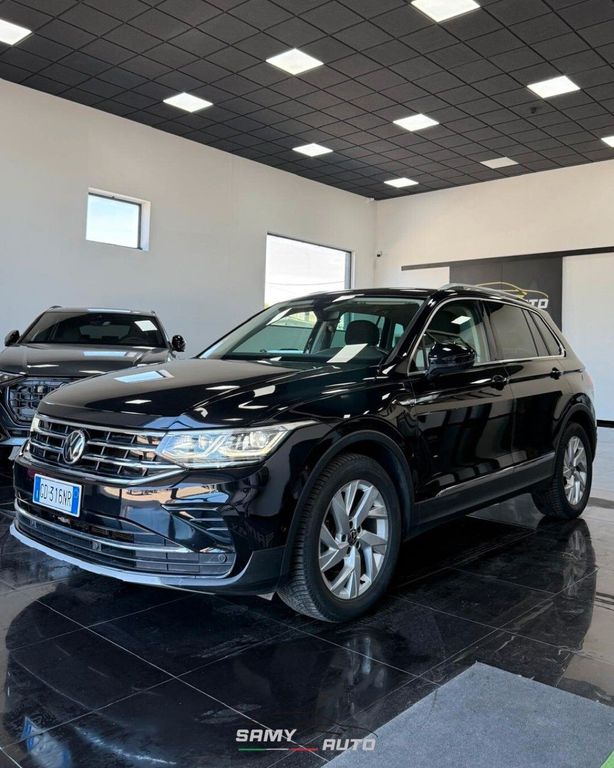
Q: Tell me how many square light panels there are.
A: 10